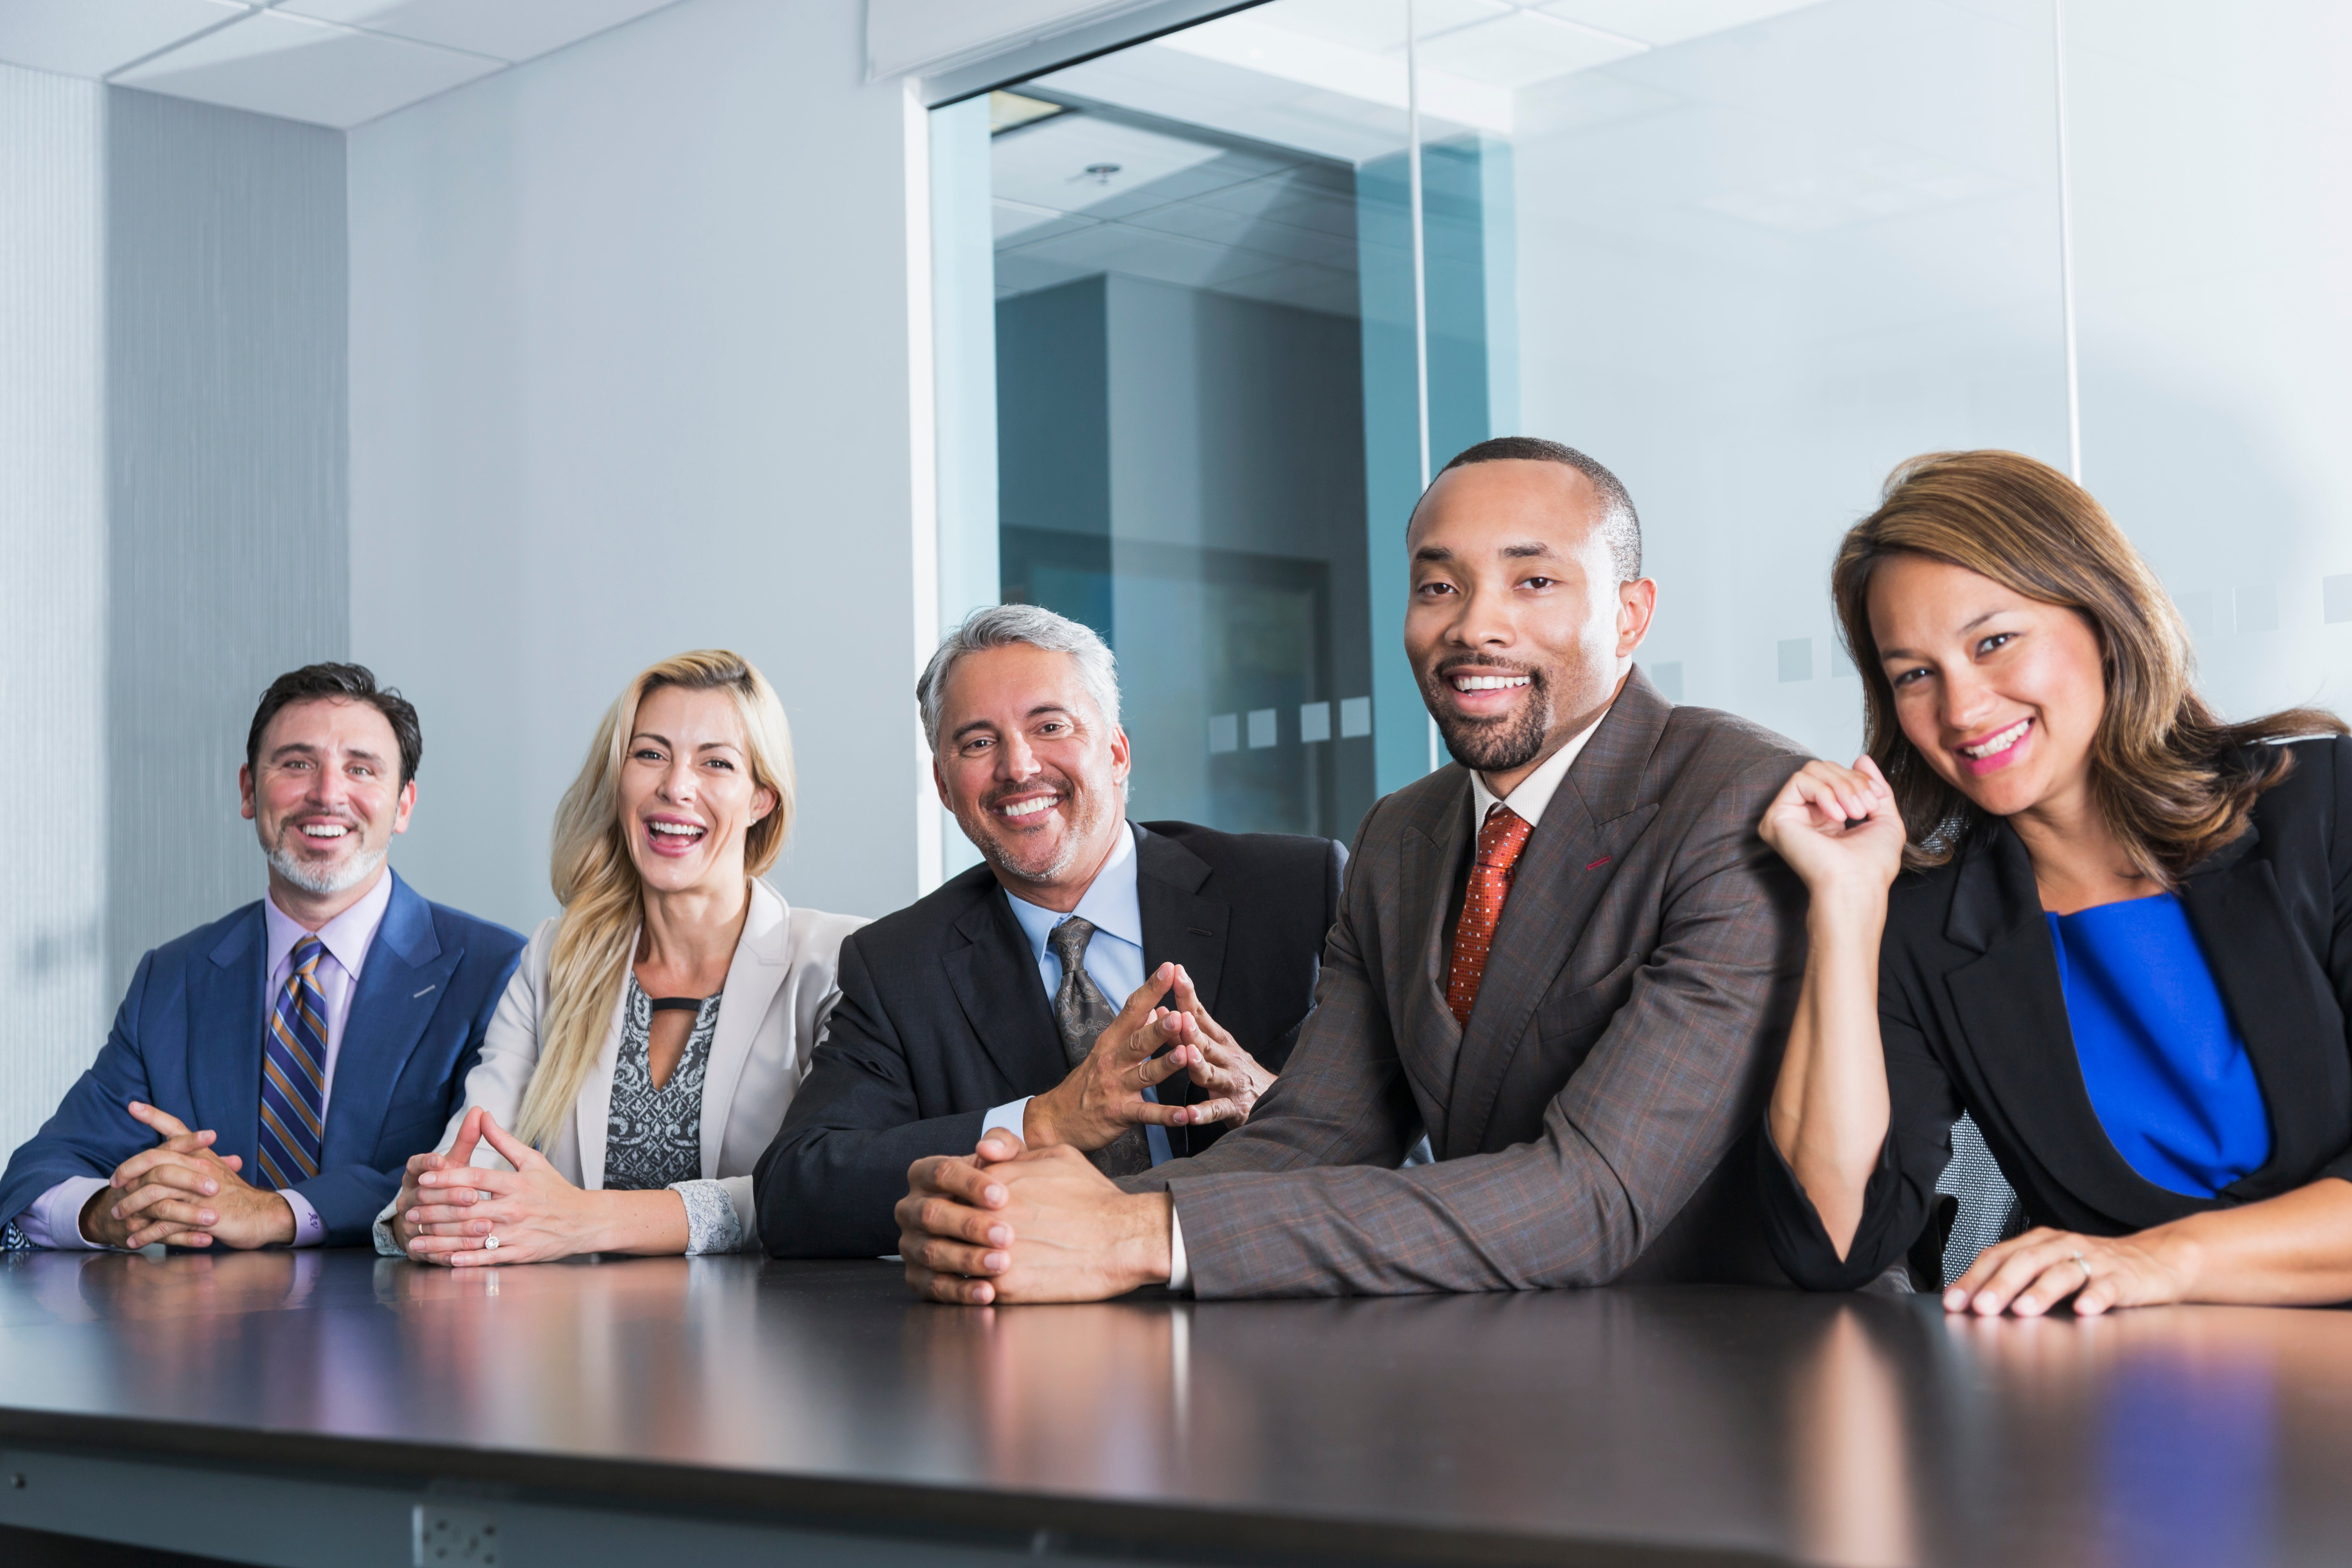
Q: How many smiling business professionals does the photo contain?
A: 5